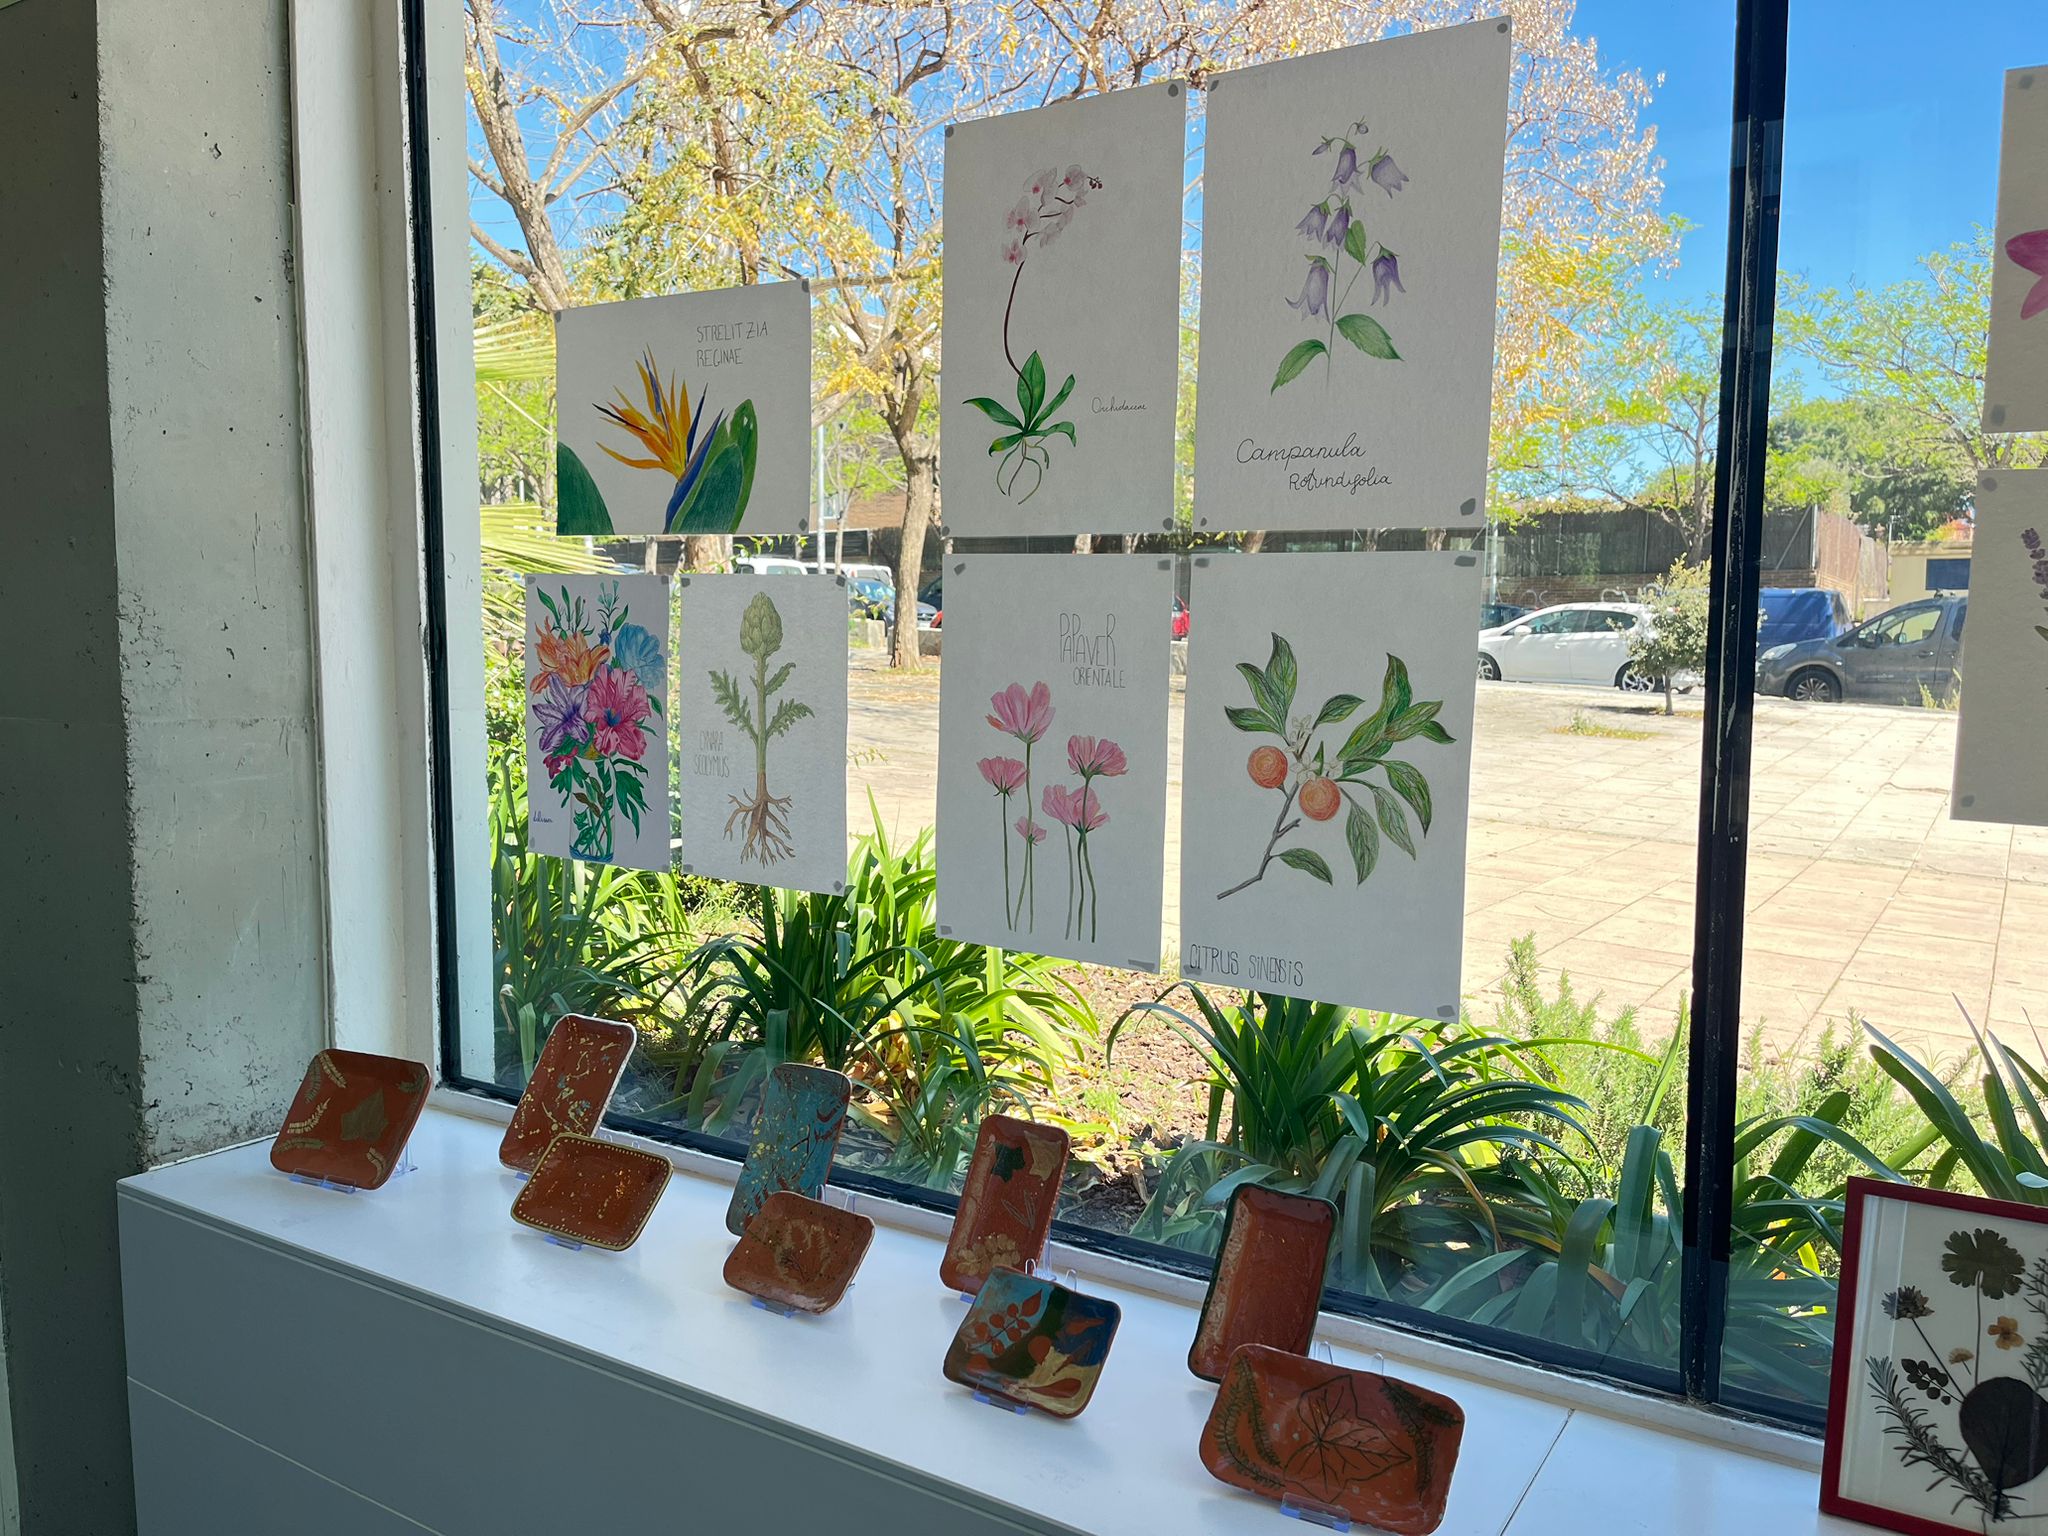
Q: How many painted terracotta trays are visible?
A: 9